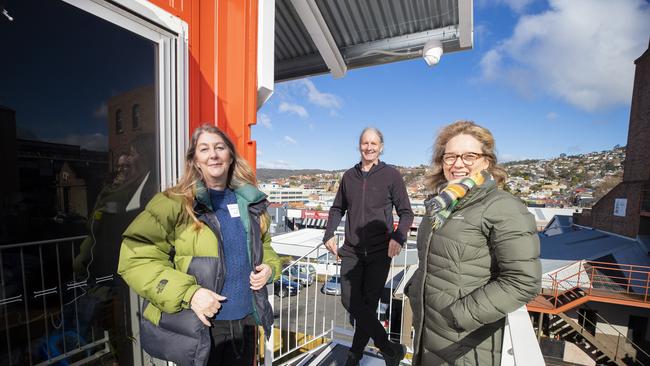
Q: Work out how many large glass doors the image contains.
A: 1